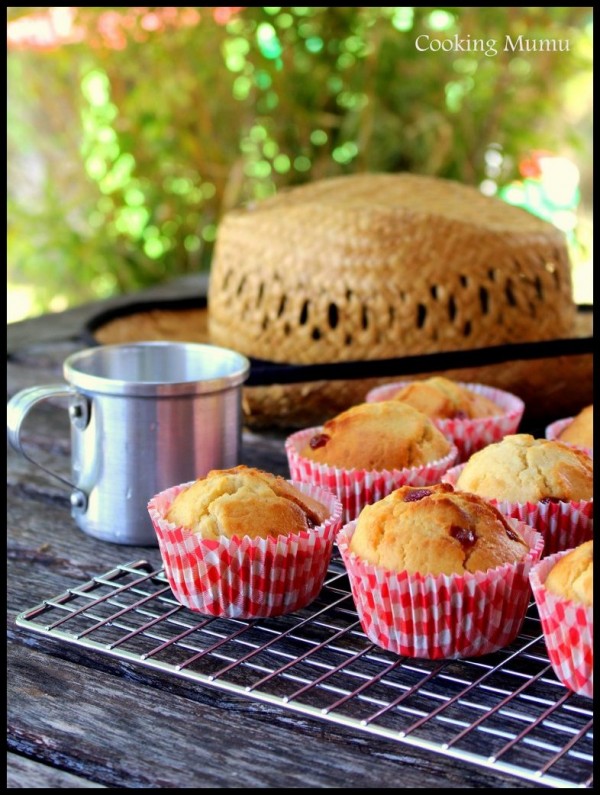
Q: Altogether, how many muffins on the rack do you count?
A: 7